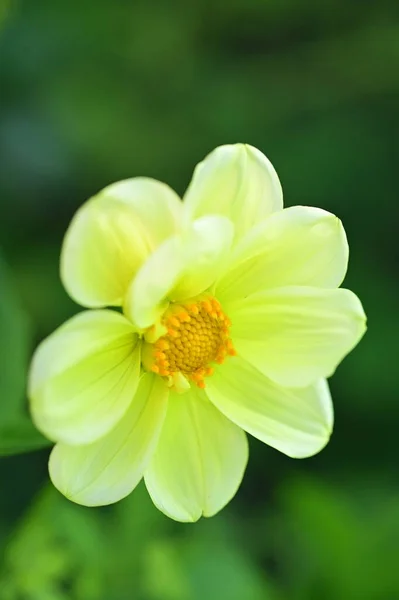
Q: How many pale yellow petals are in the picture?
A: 9